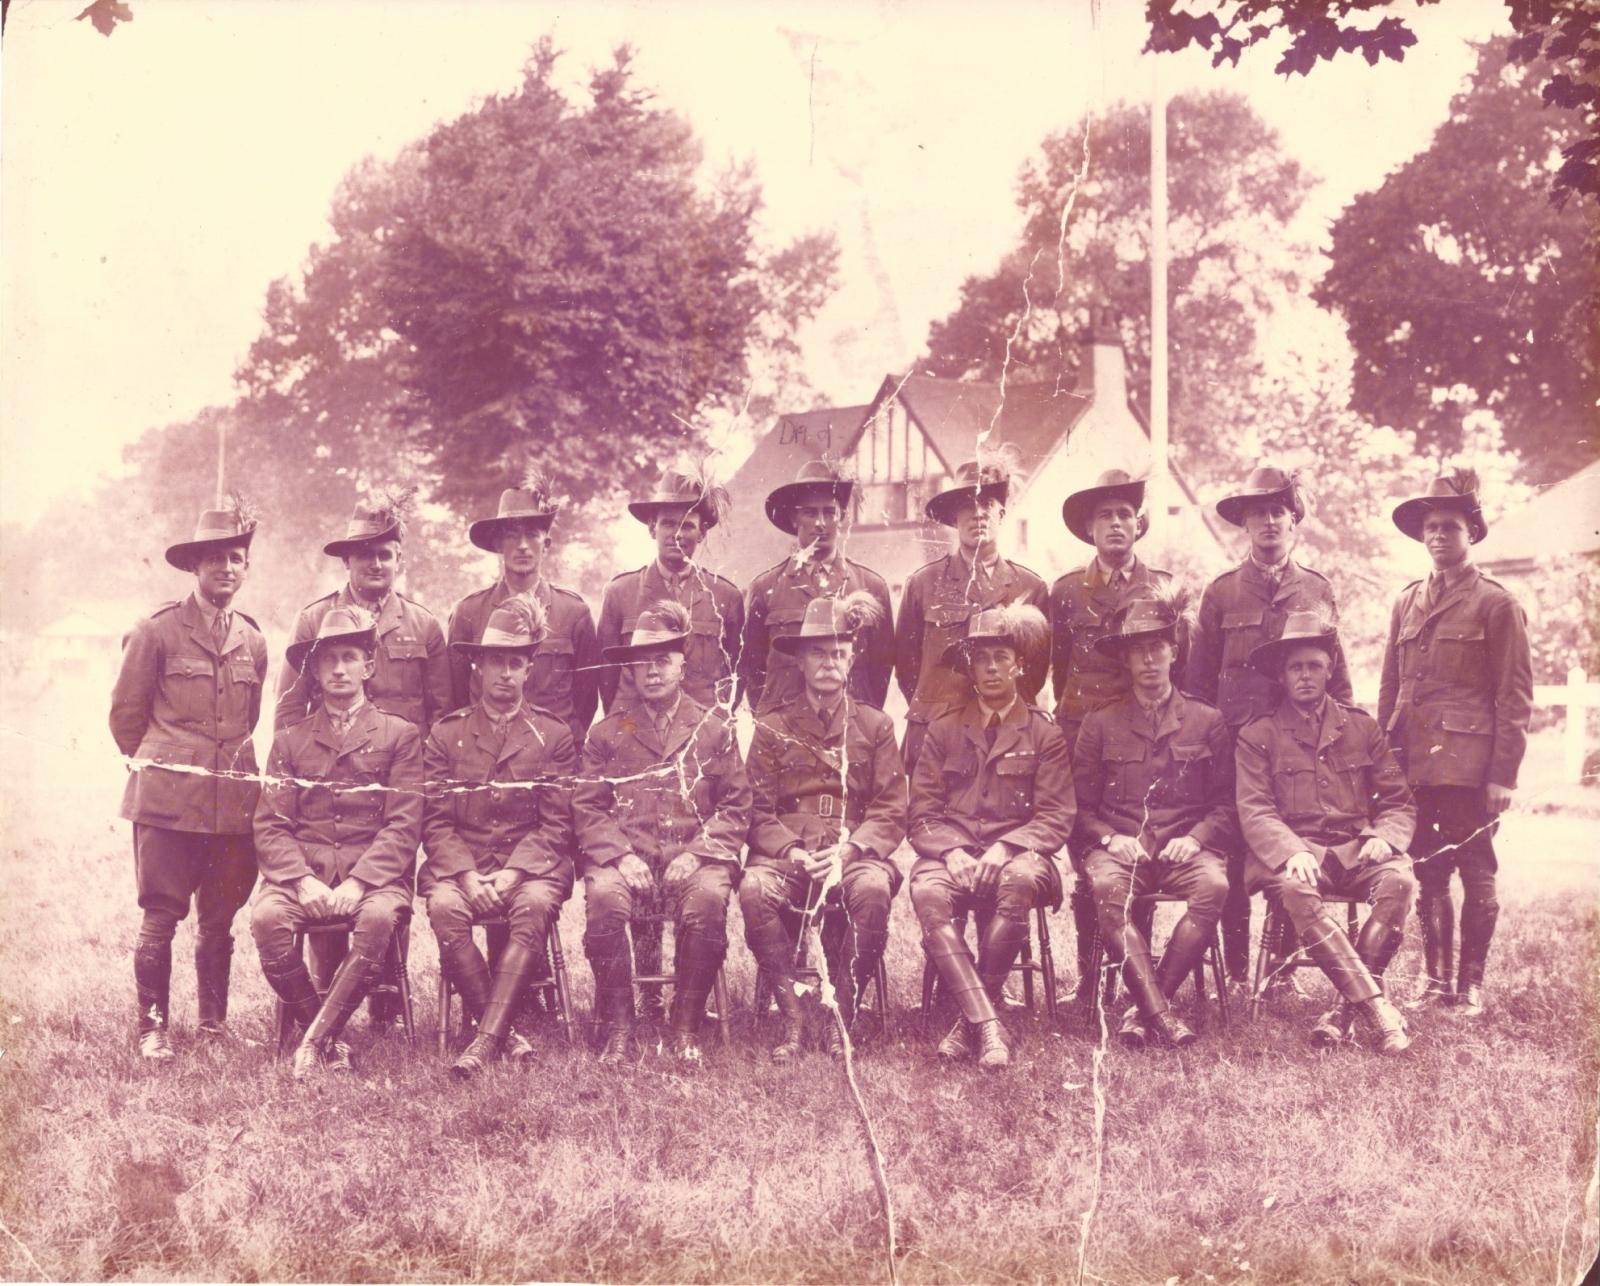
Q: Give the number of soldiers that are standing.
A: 9